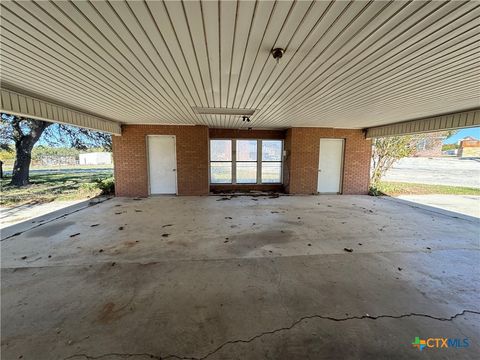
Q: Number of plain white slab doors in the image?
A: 2